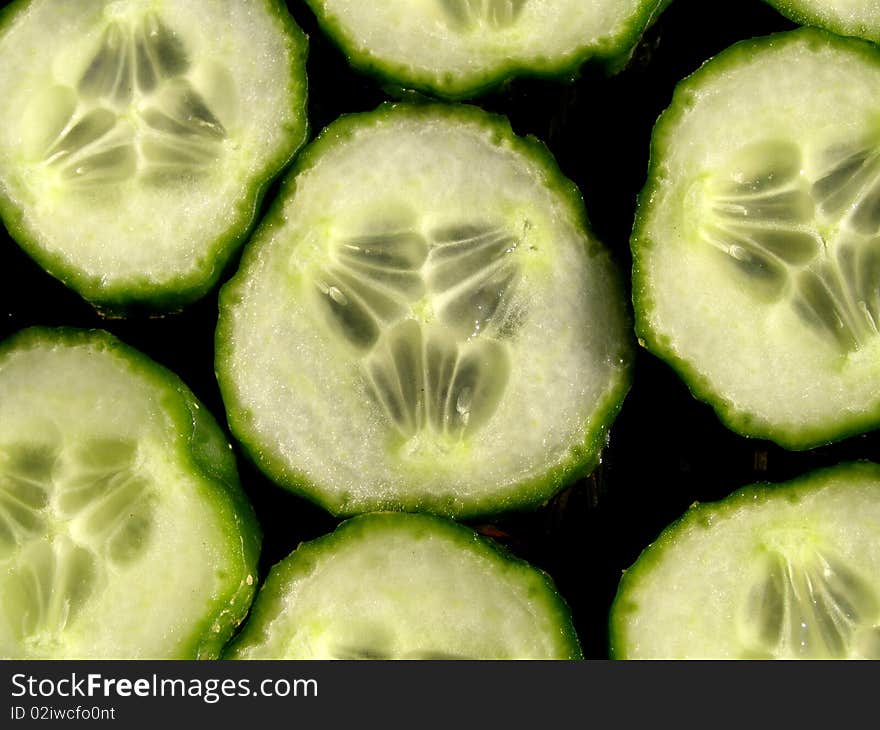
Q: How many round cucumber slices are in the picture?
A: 8